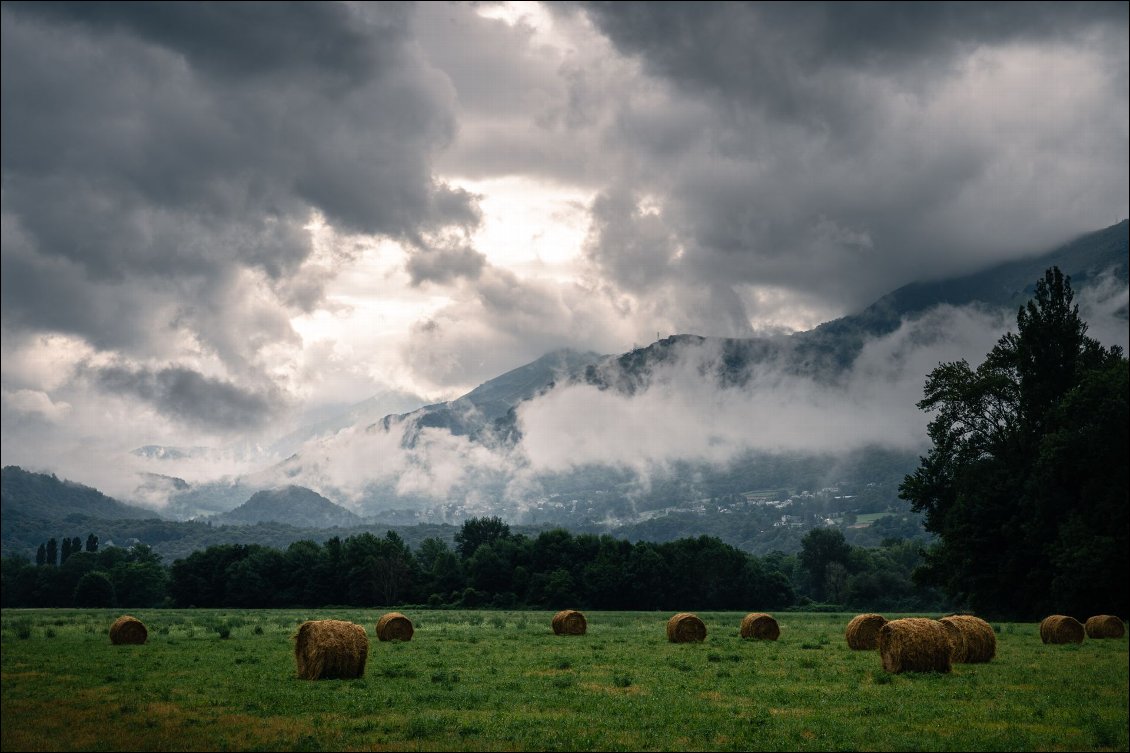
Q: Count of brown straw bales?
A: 11